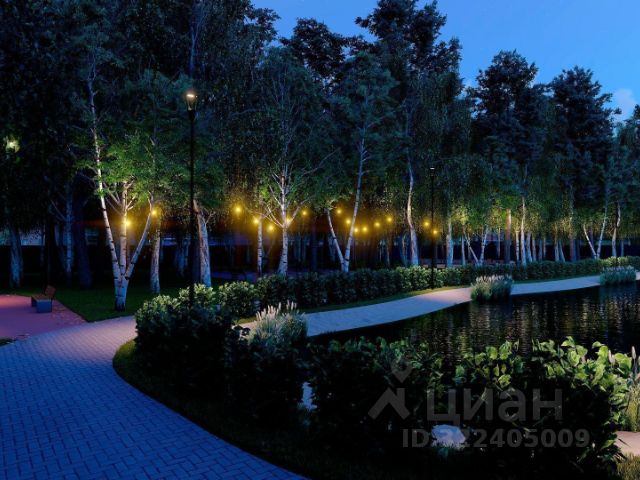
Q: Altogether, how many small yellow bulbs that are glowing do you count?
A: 15